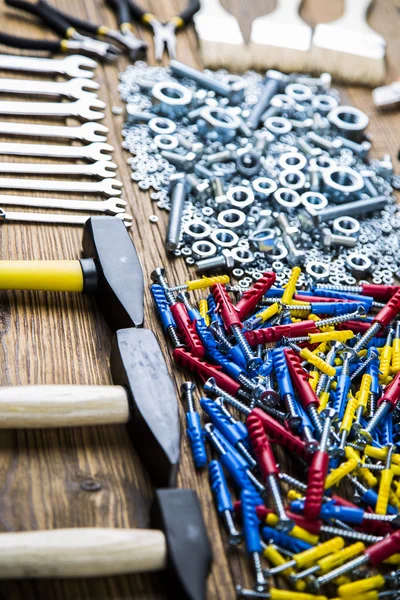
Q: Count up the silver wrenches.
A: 9